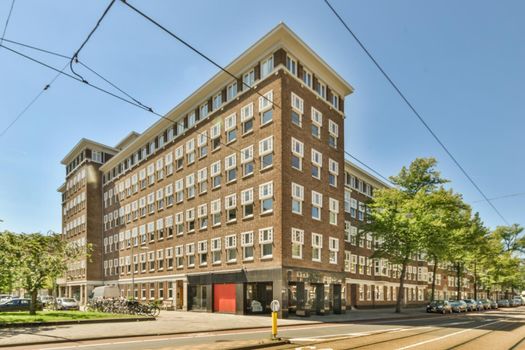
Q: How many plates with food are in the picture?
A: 0